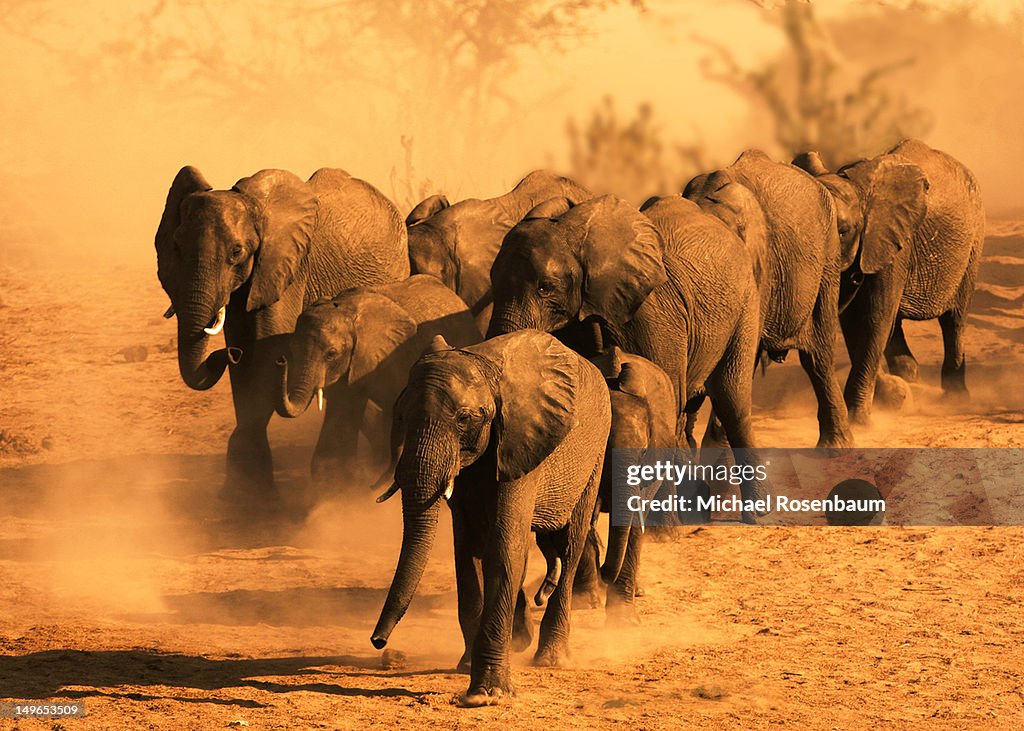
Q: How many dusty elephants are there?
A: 8